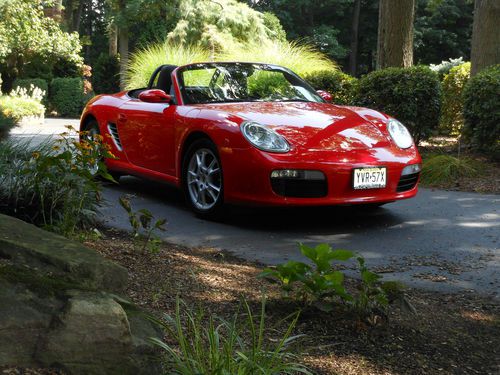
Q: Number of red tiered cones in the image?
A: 0